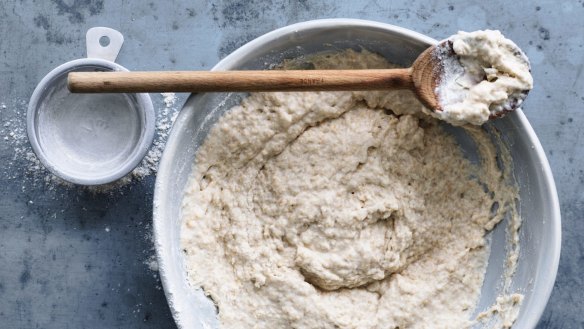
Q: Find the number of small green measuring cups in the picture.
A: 0